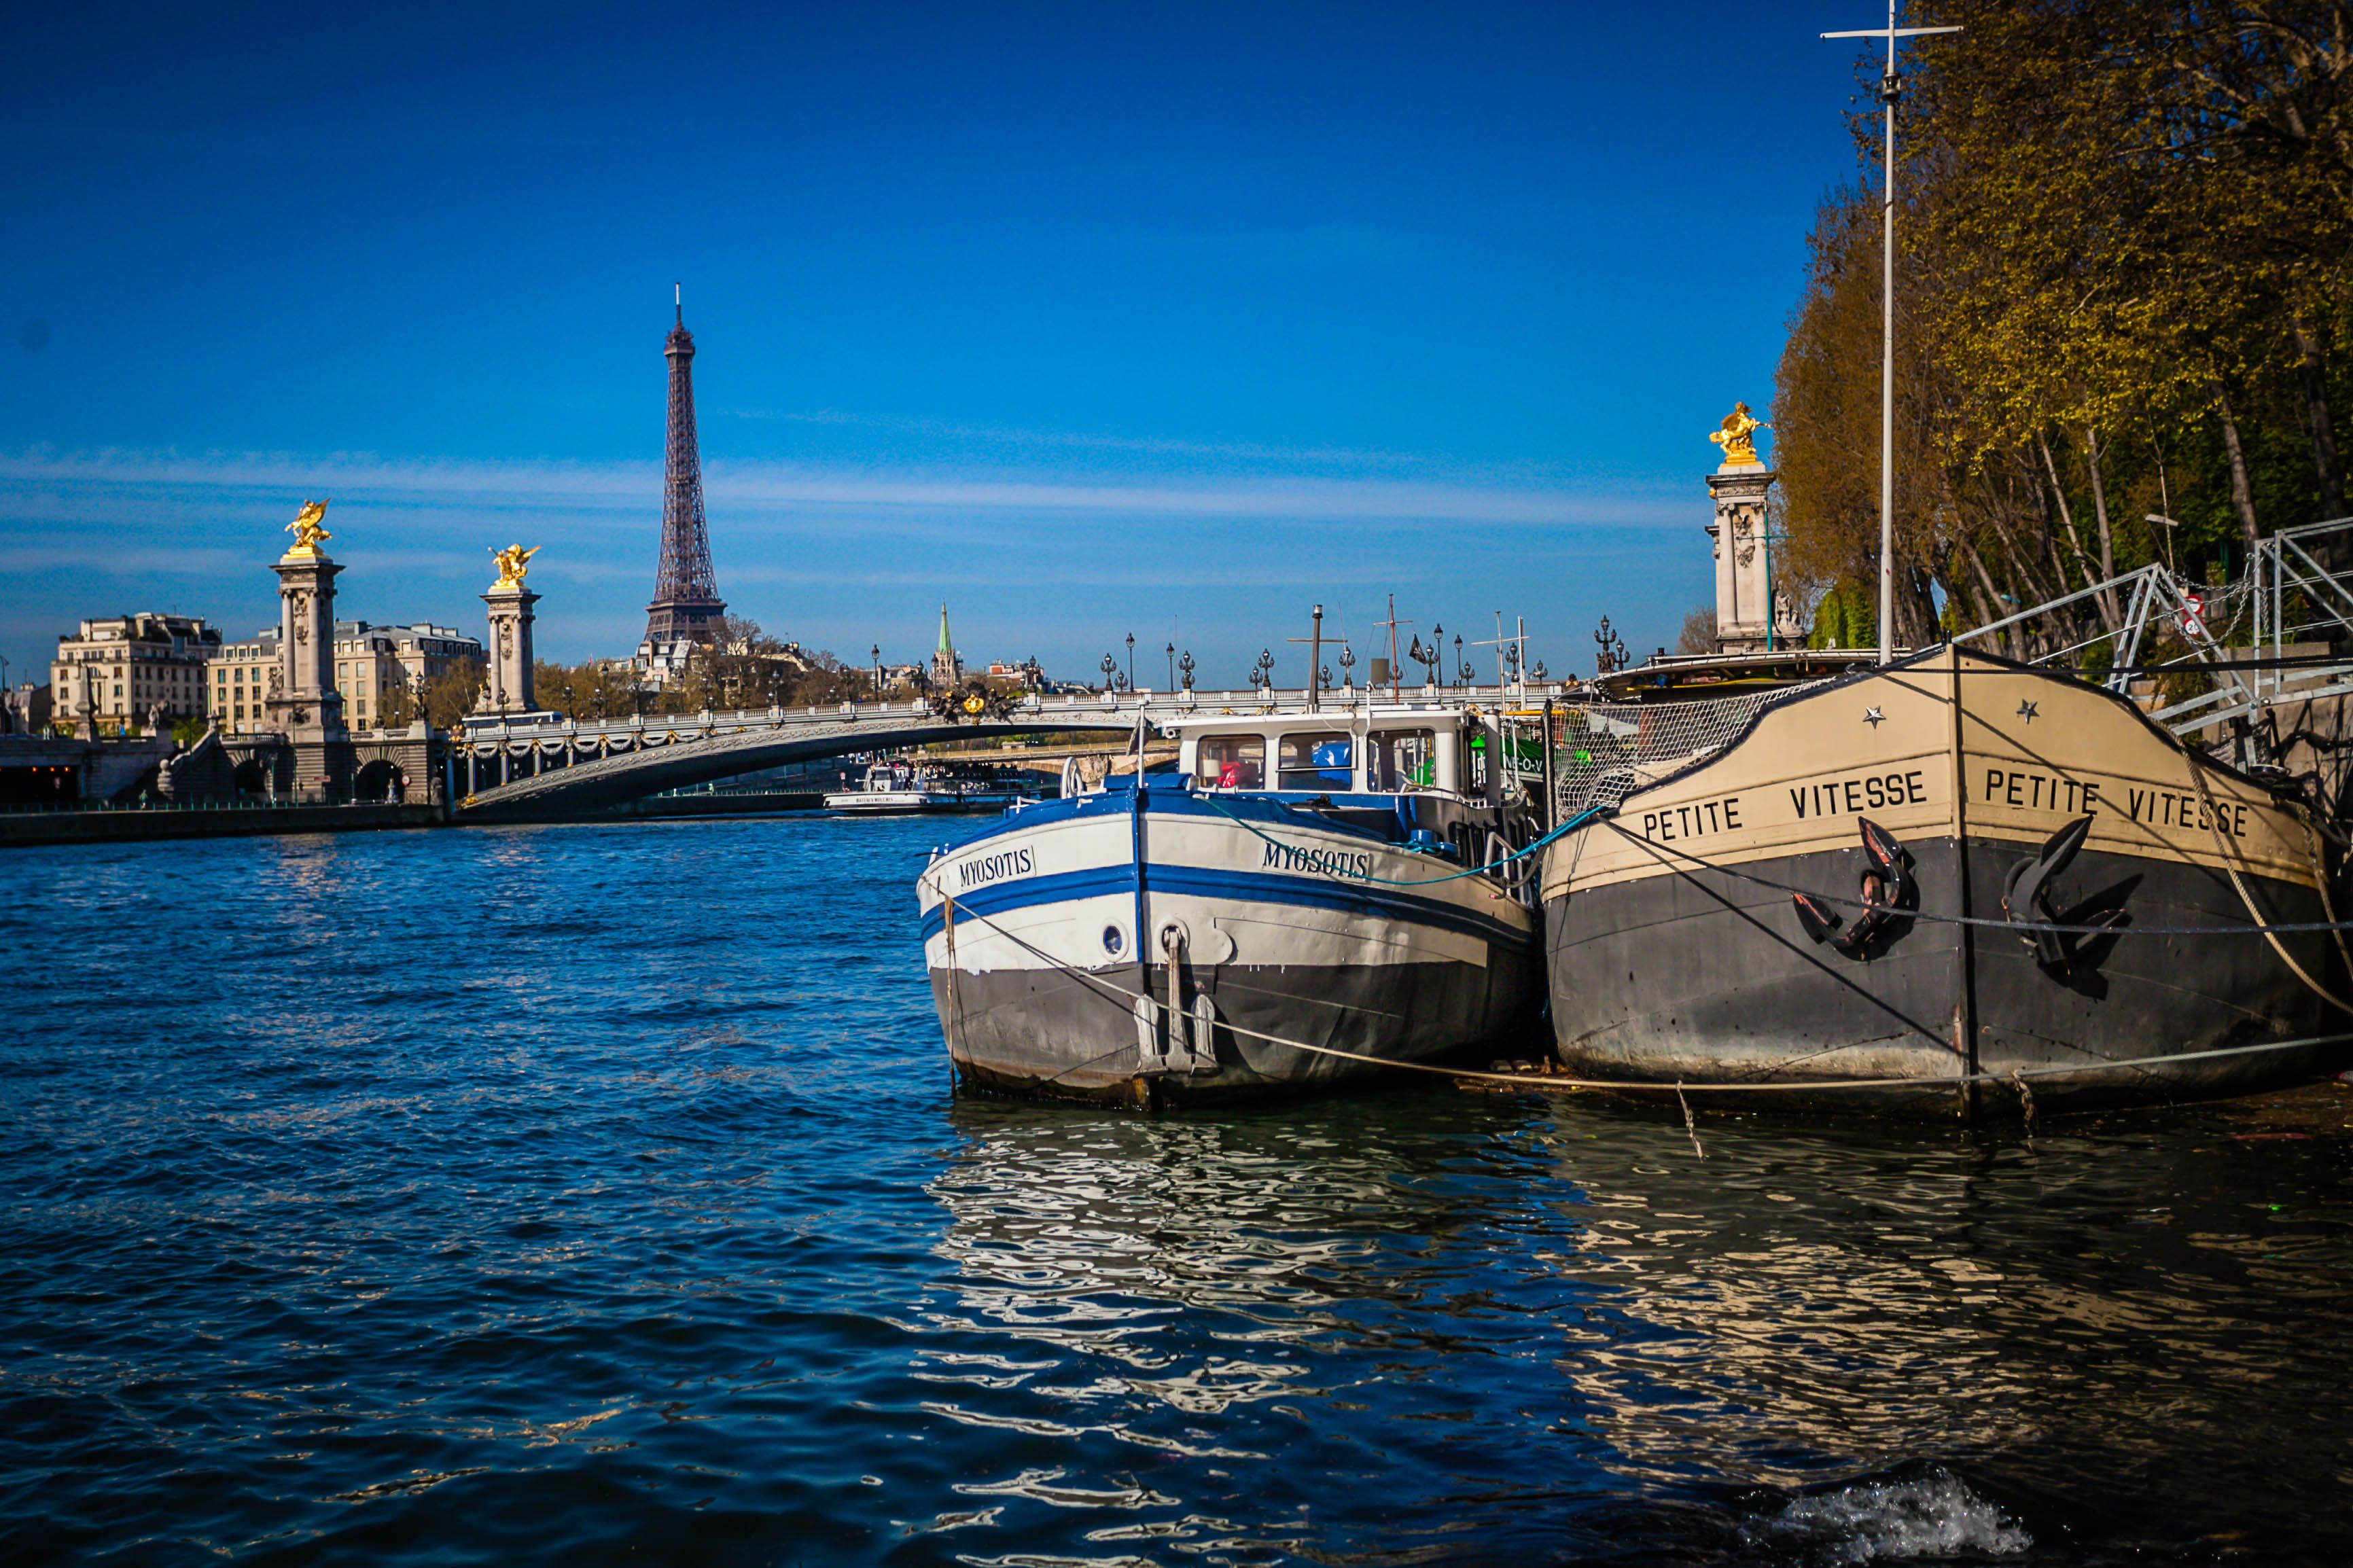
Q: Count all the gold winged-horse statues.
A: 3